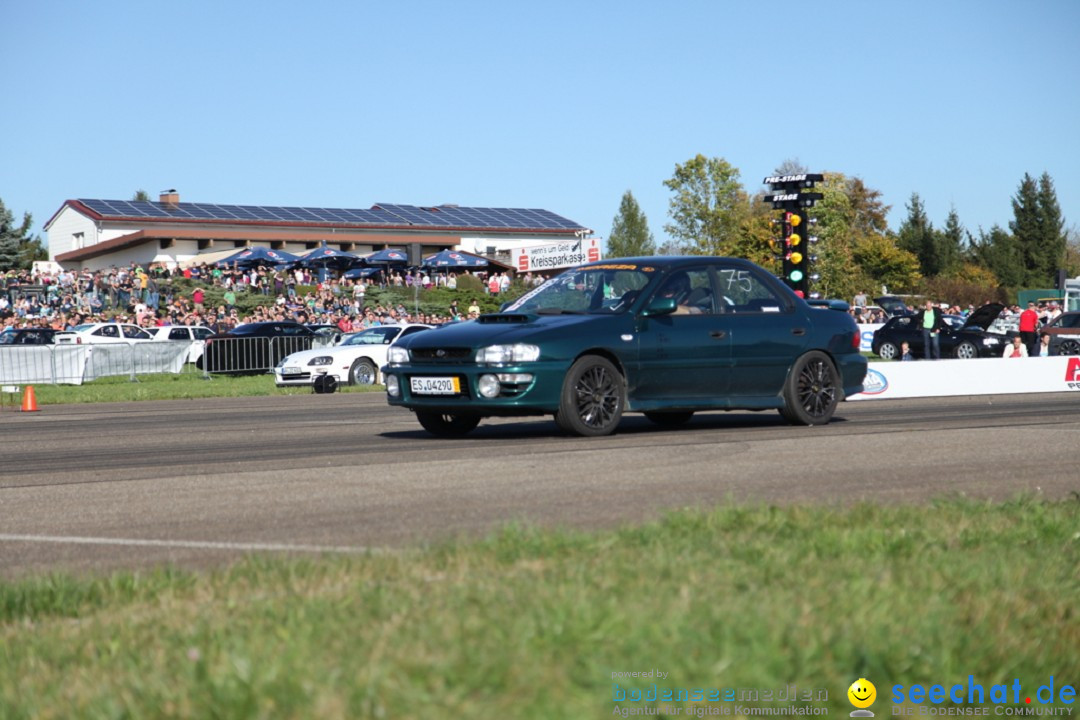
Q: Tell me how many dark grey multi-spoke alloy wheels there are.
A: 2